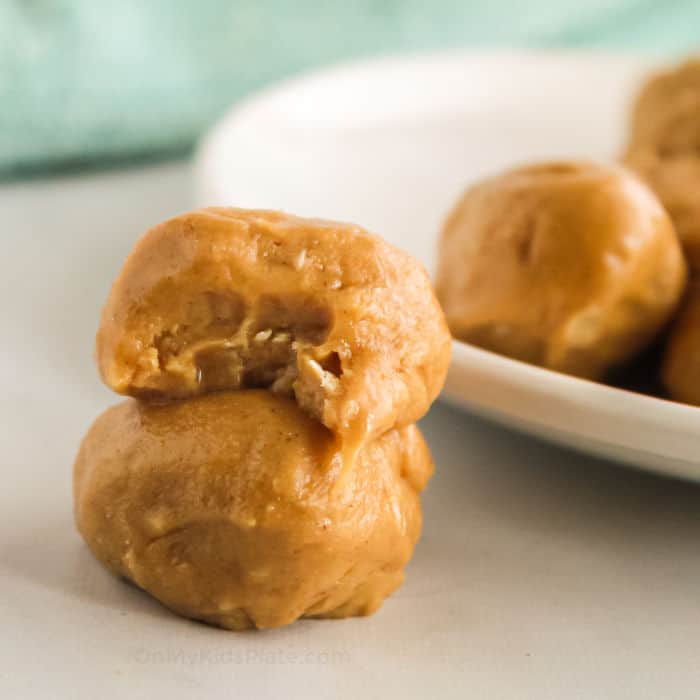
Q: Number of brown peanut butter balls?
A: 6